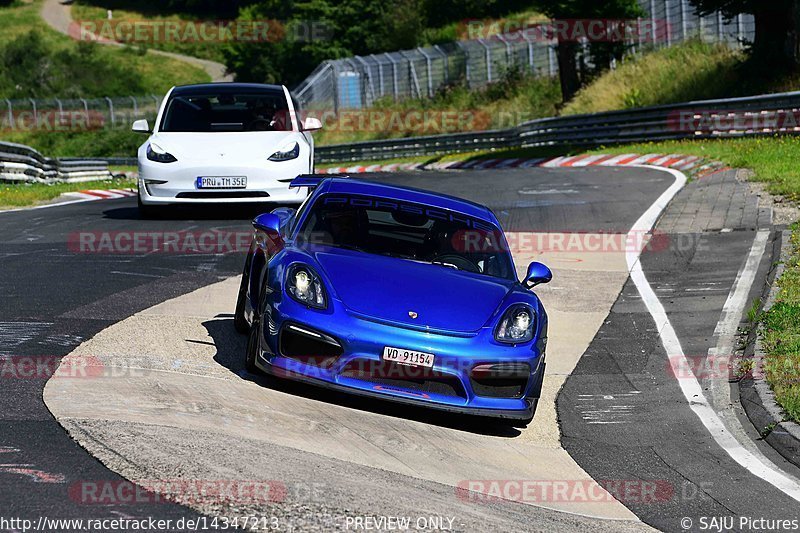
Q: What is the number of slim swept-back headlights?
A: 2